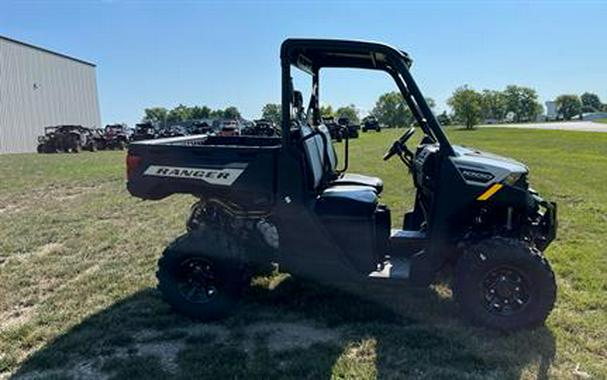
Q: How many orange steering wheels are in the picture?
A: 0